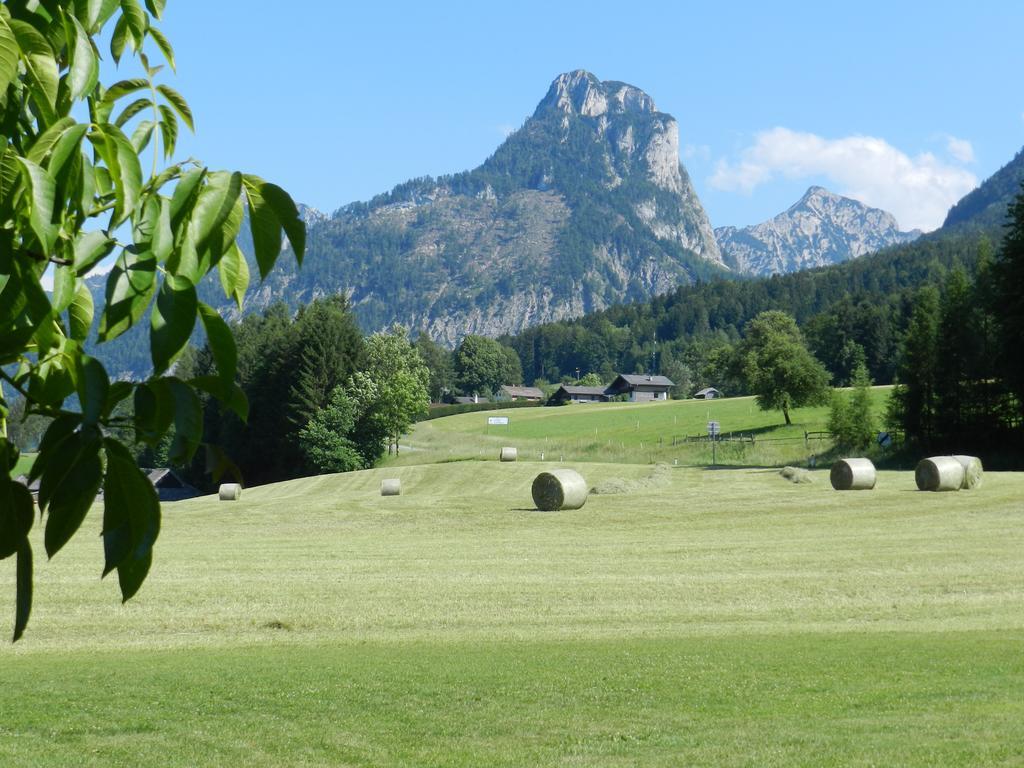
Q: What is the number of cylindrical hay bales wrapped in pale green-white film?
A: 7